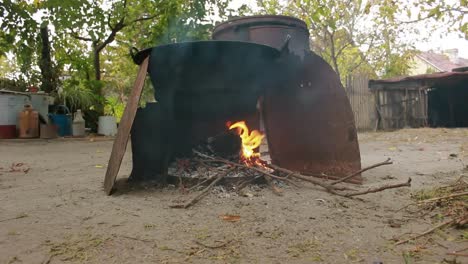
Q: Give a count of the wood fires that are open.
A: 1